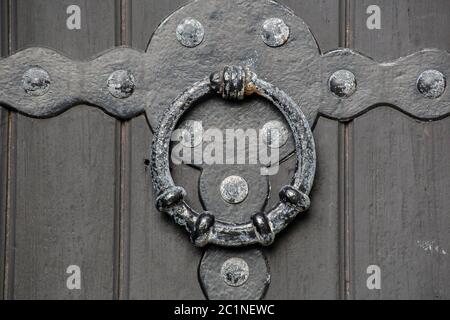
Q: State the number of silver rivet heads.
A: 10